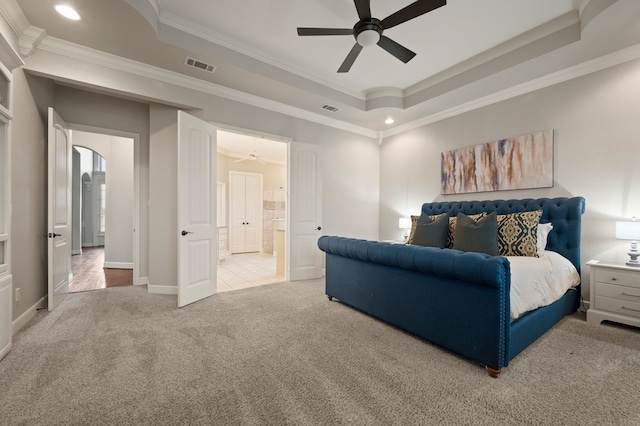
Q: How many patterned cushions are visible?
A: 3